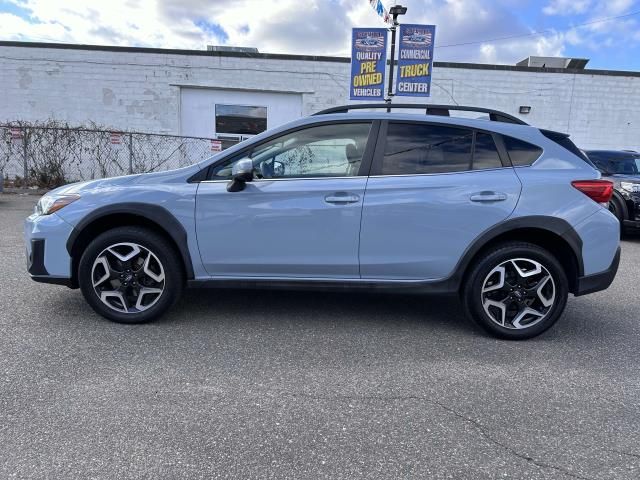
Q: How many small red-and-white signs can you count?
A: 3